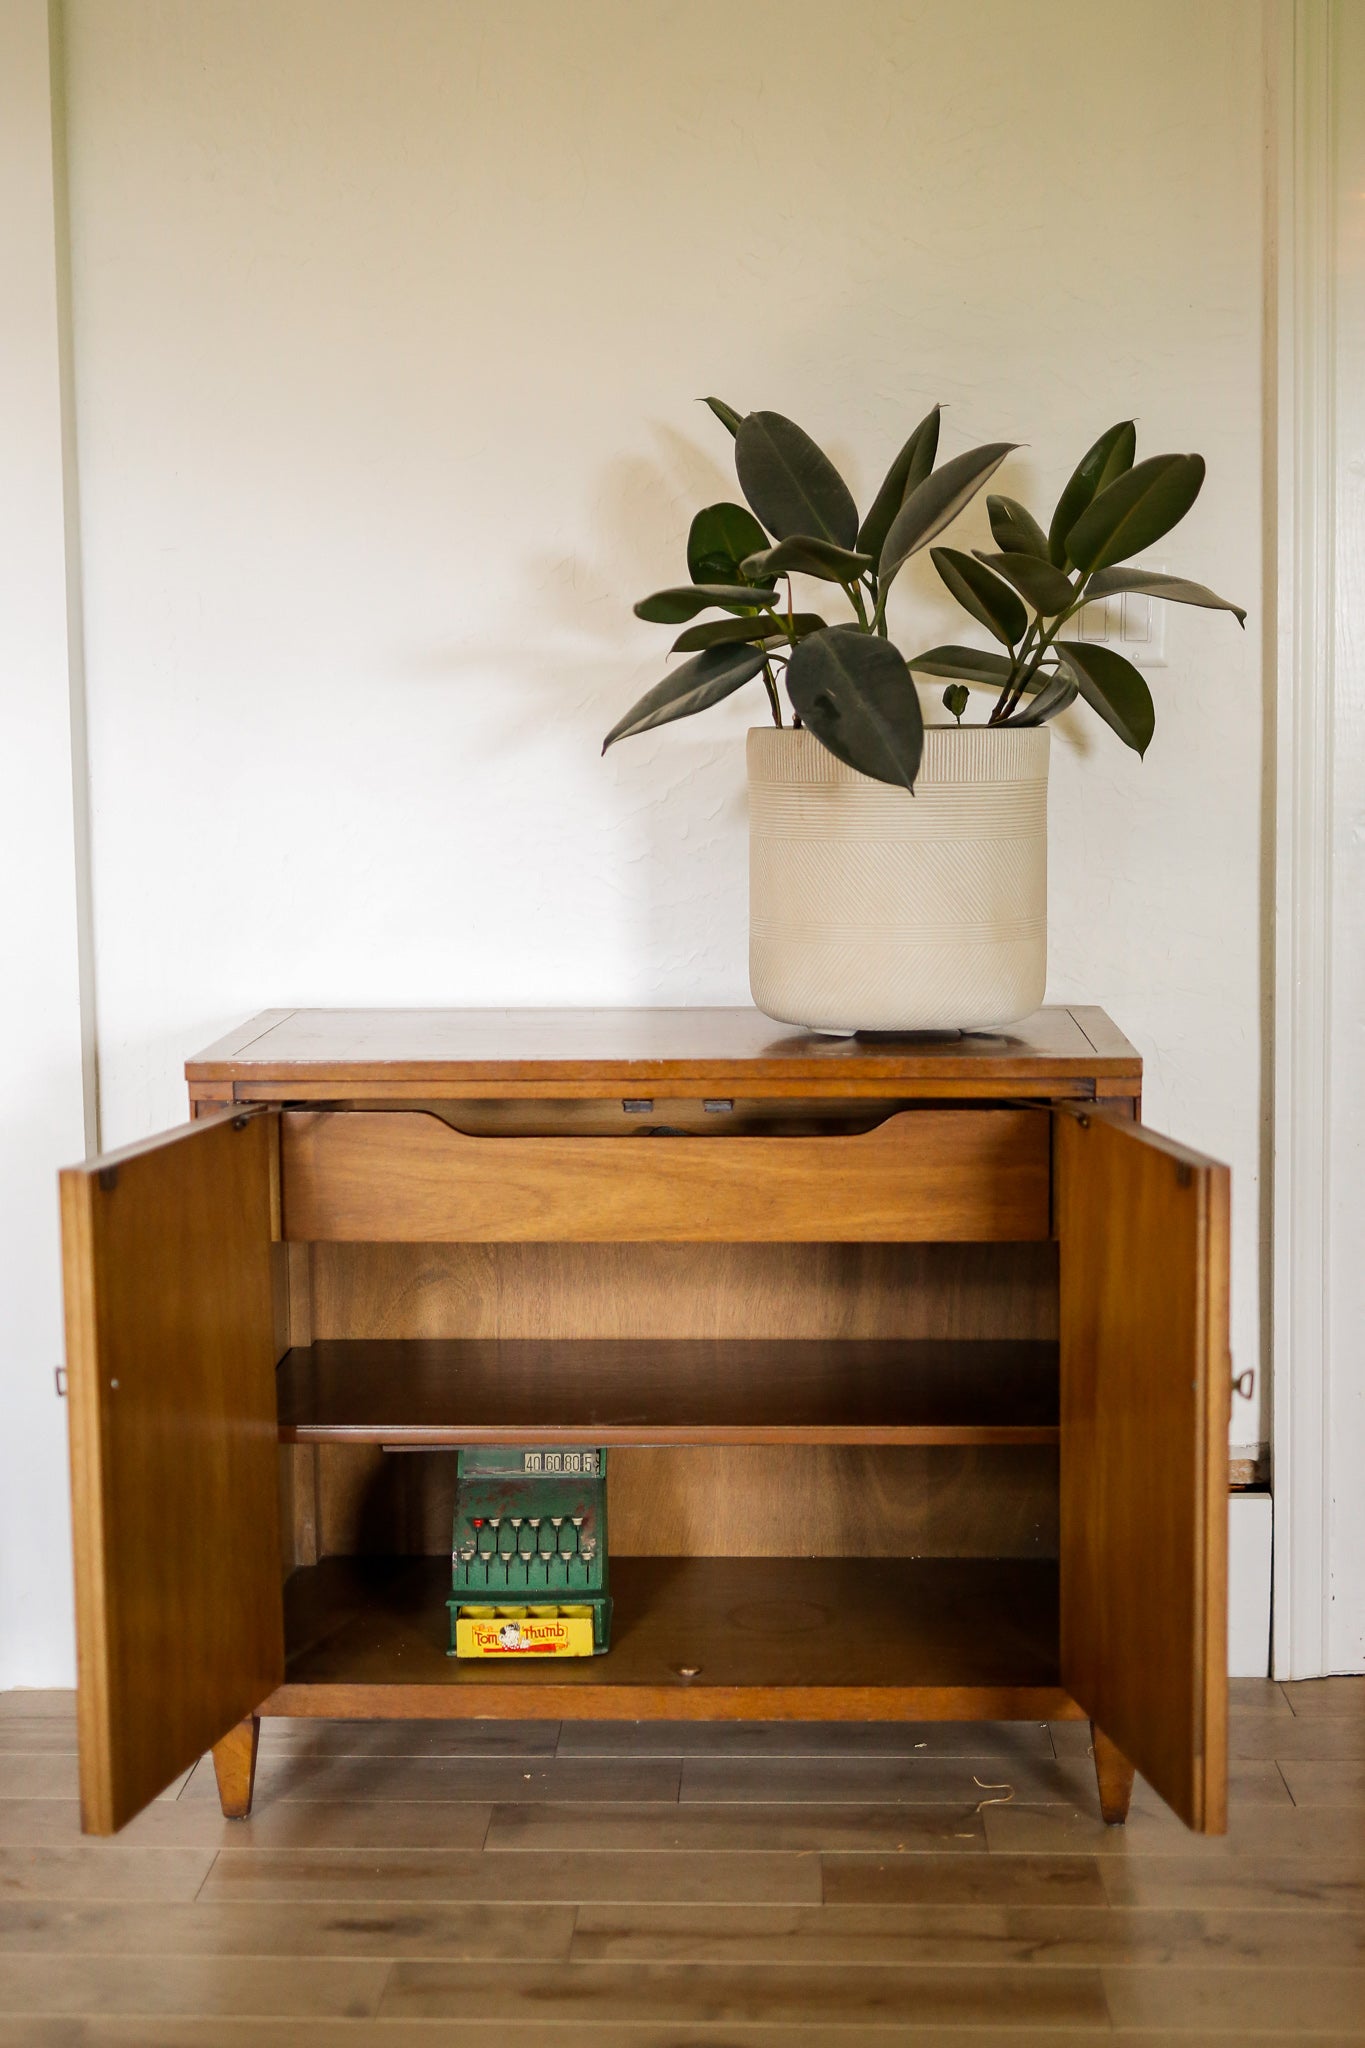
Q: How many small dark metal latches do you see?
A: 2